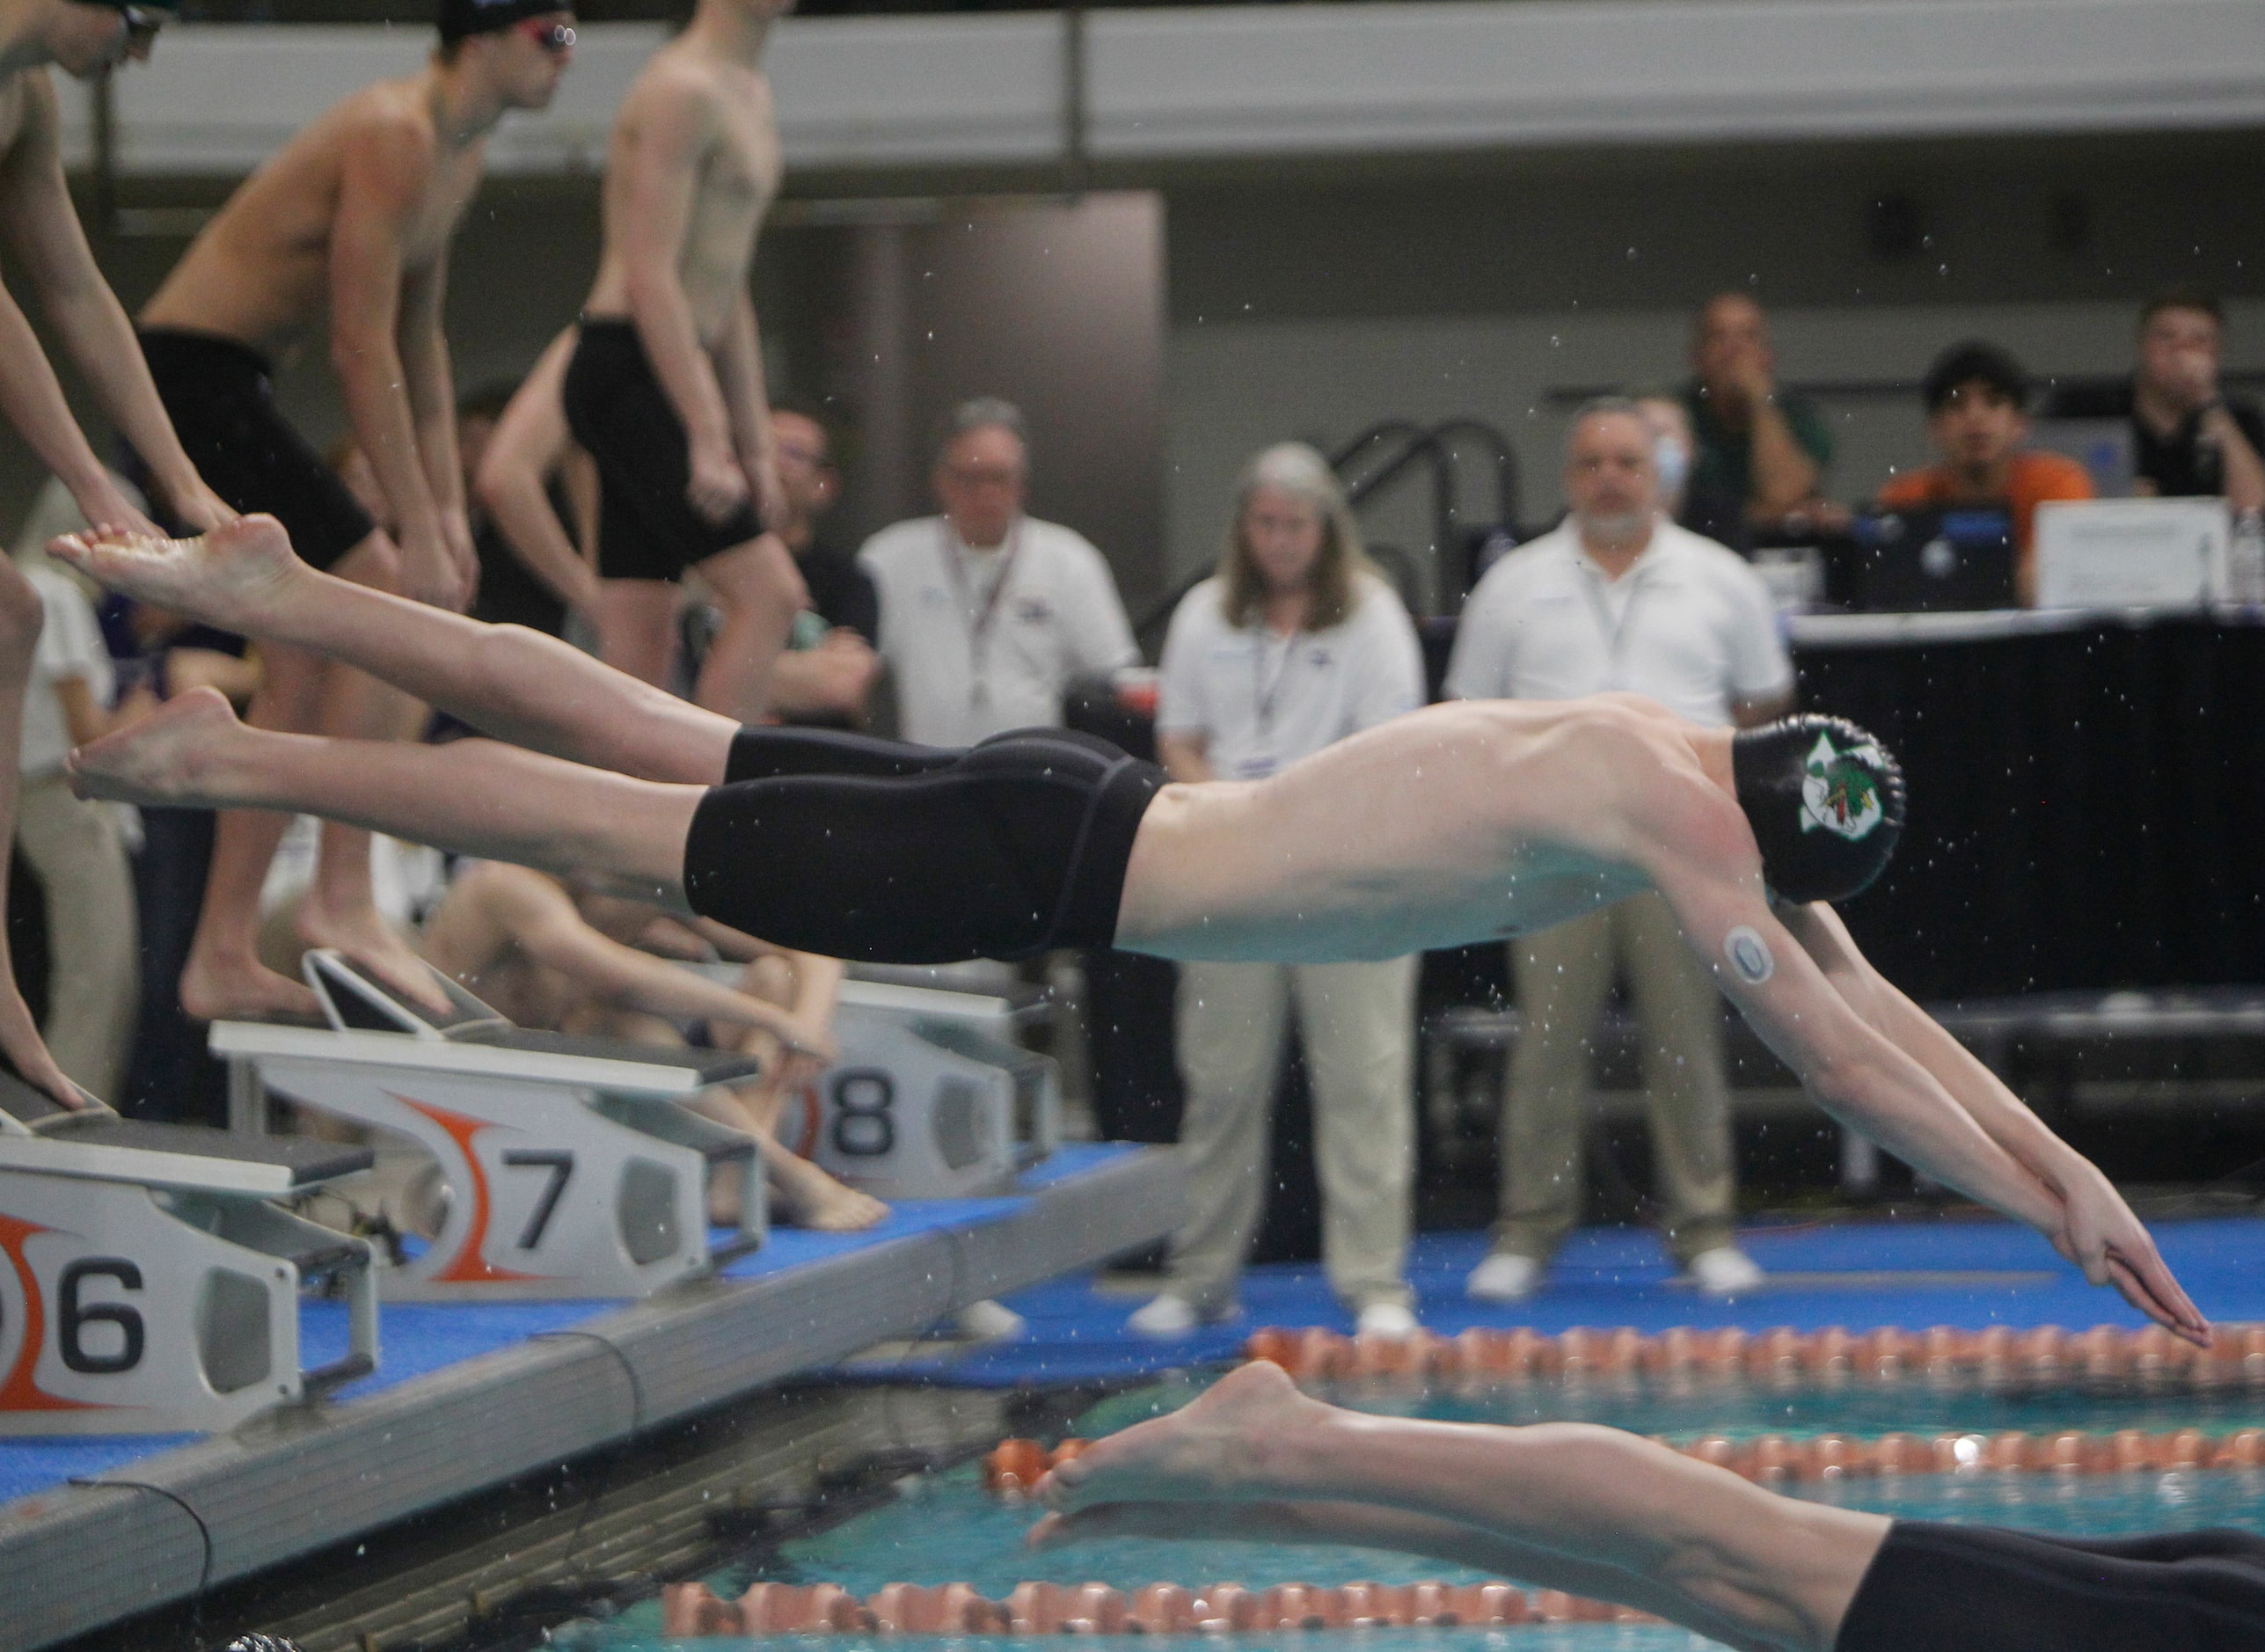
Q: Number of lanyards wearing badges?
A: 3